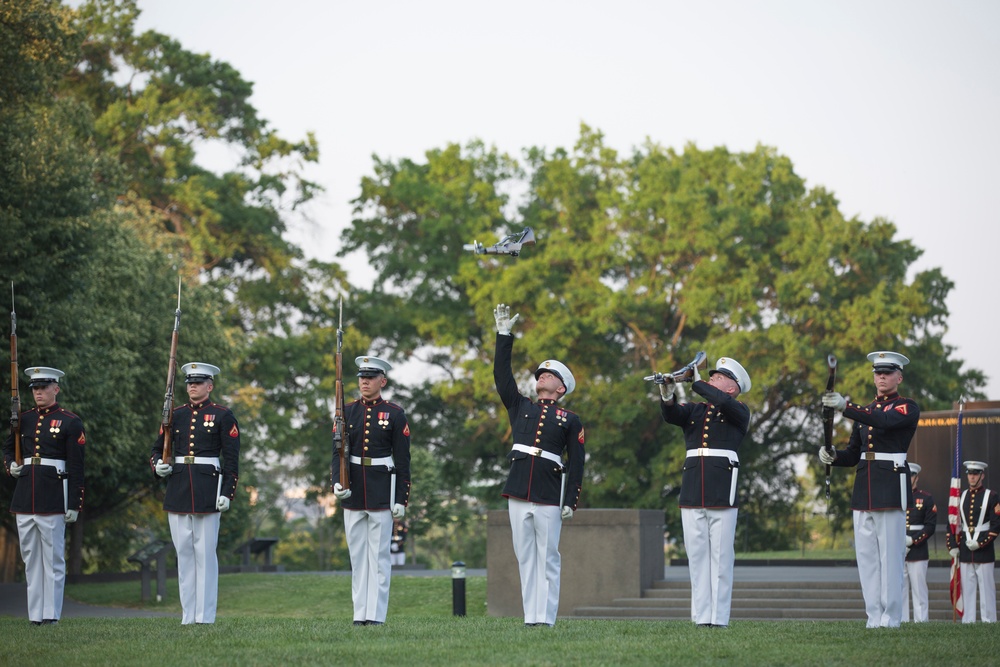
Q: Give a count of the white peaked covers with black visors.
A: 8